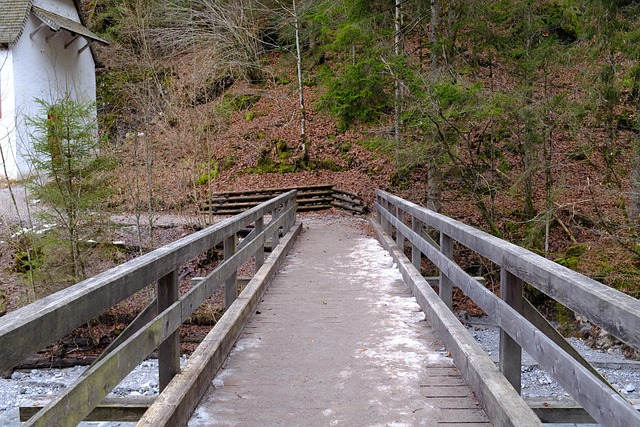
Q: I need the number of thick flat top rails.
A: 2